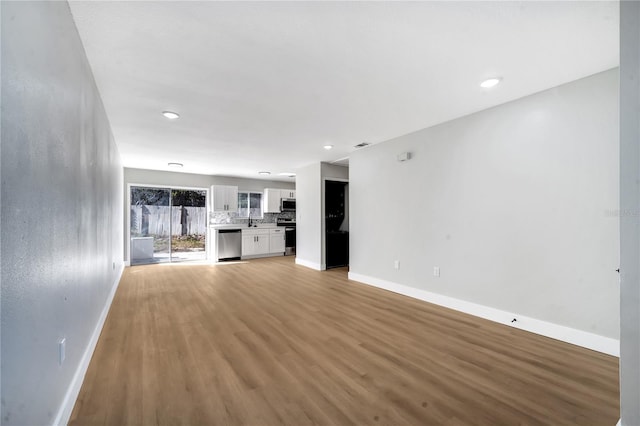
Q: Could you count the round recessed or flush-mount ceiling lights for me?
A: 5